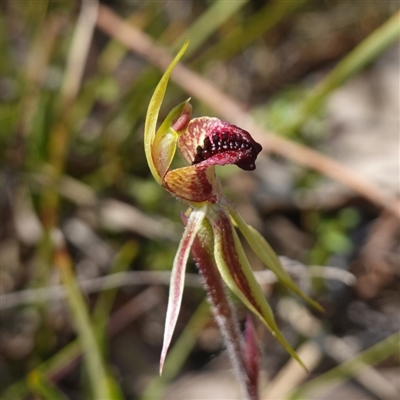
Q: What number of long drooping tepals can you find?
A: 3